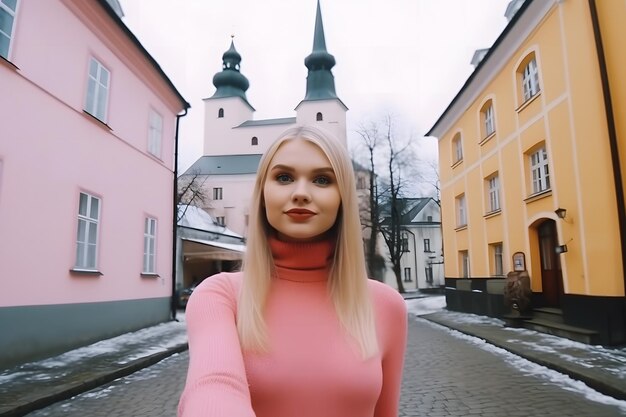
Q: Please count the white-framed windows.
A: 13